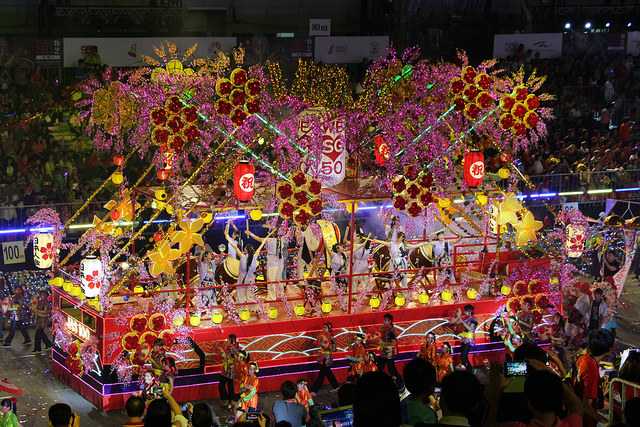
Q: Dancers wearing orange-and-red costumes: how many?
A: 7